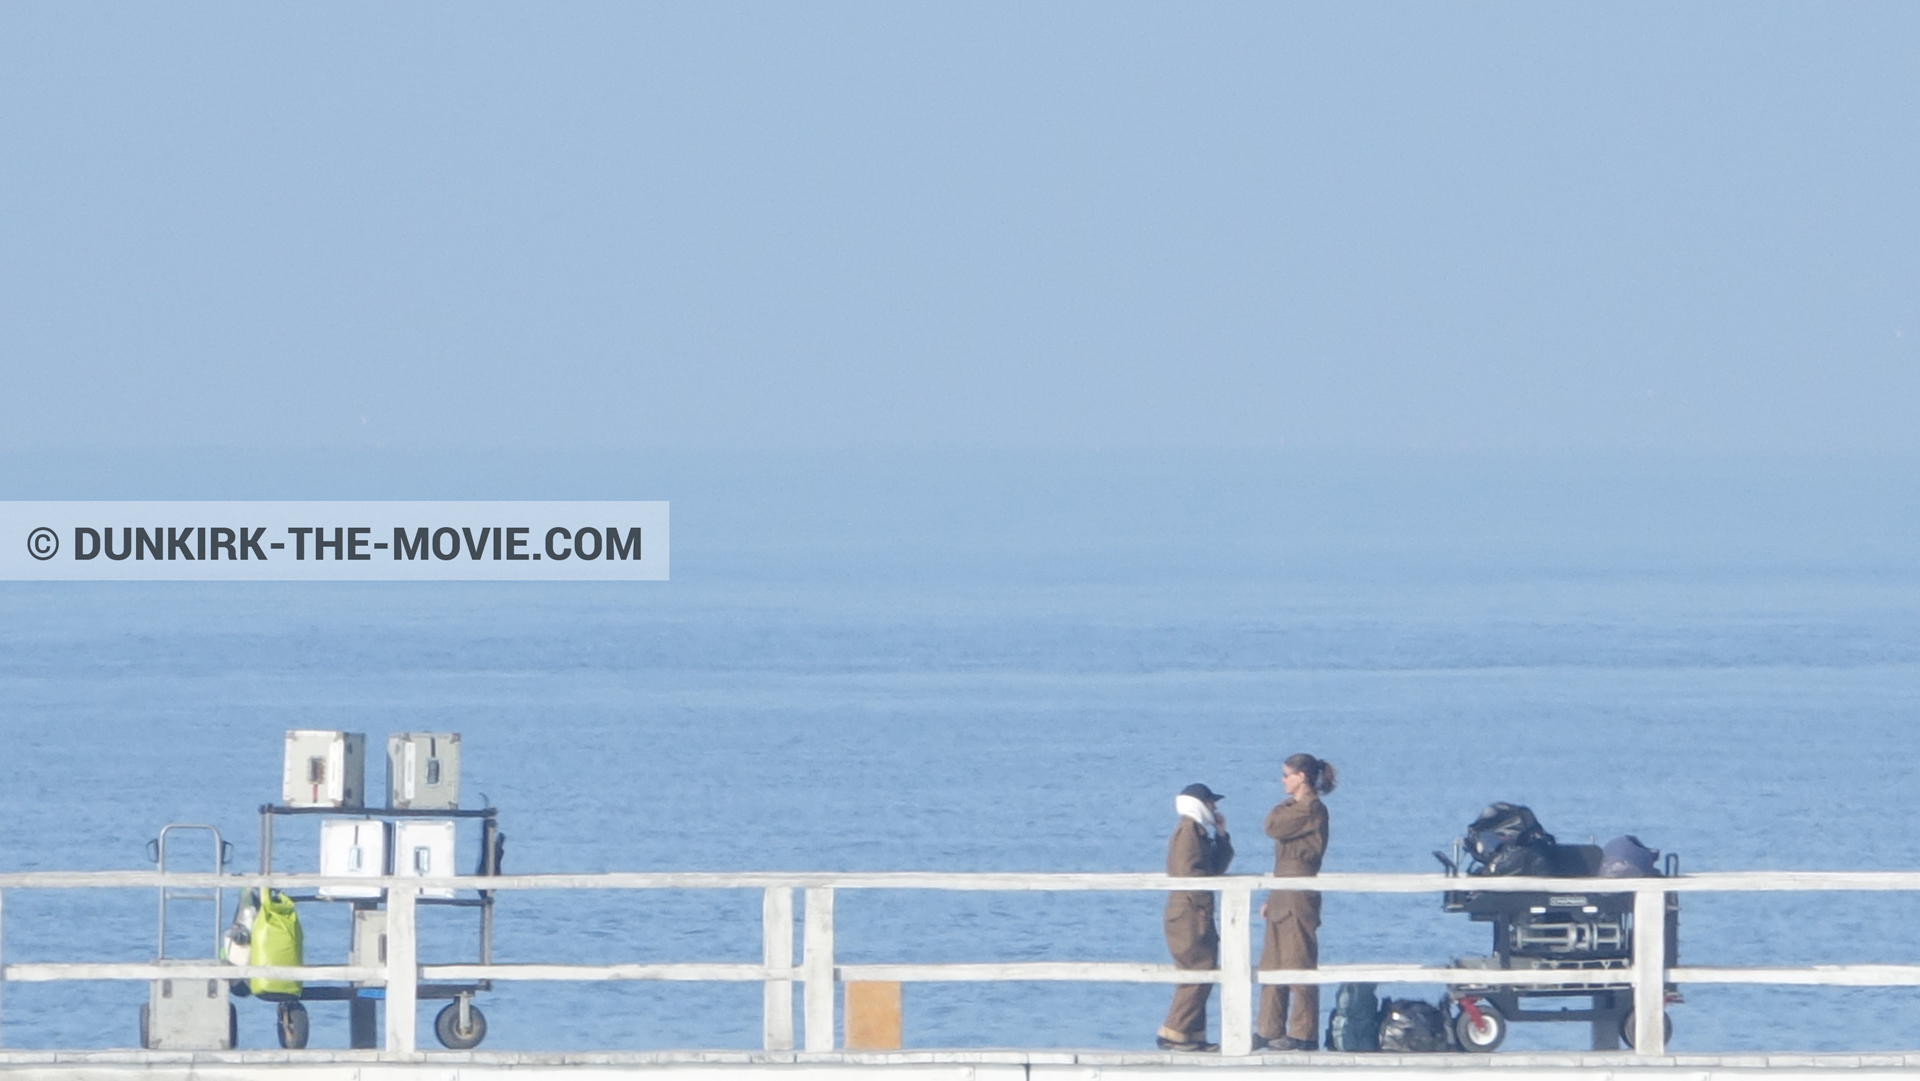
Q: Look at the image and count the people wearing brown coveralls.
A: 2